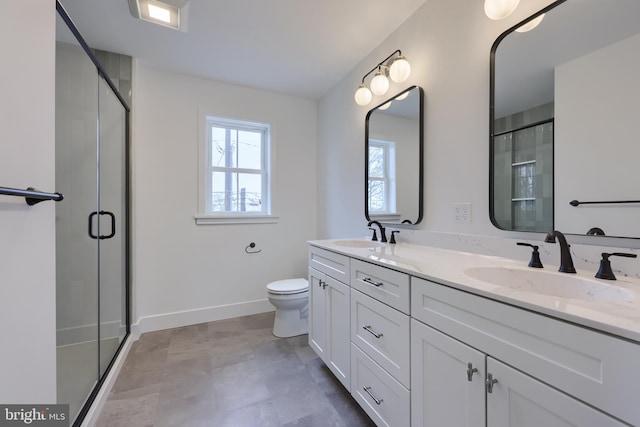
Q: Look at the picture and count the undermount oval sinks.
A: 2